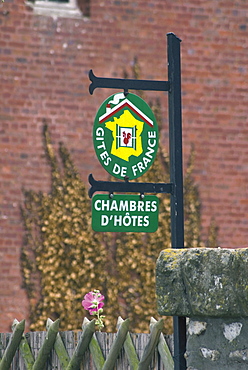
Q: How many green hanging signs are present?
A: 2